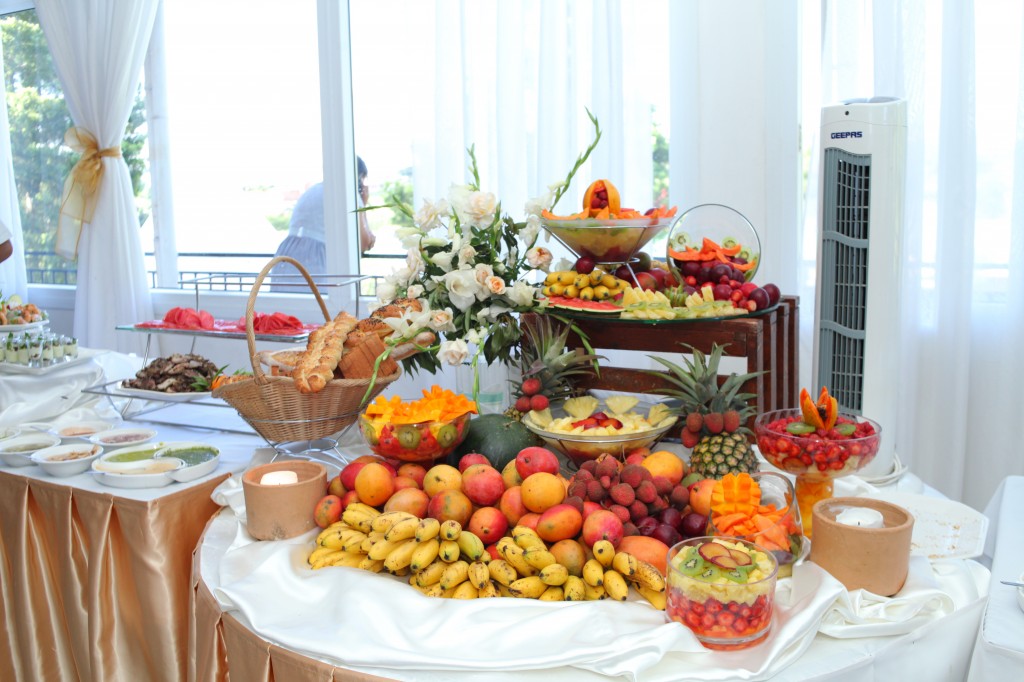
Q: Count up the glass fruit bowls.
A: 7